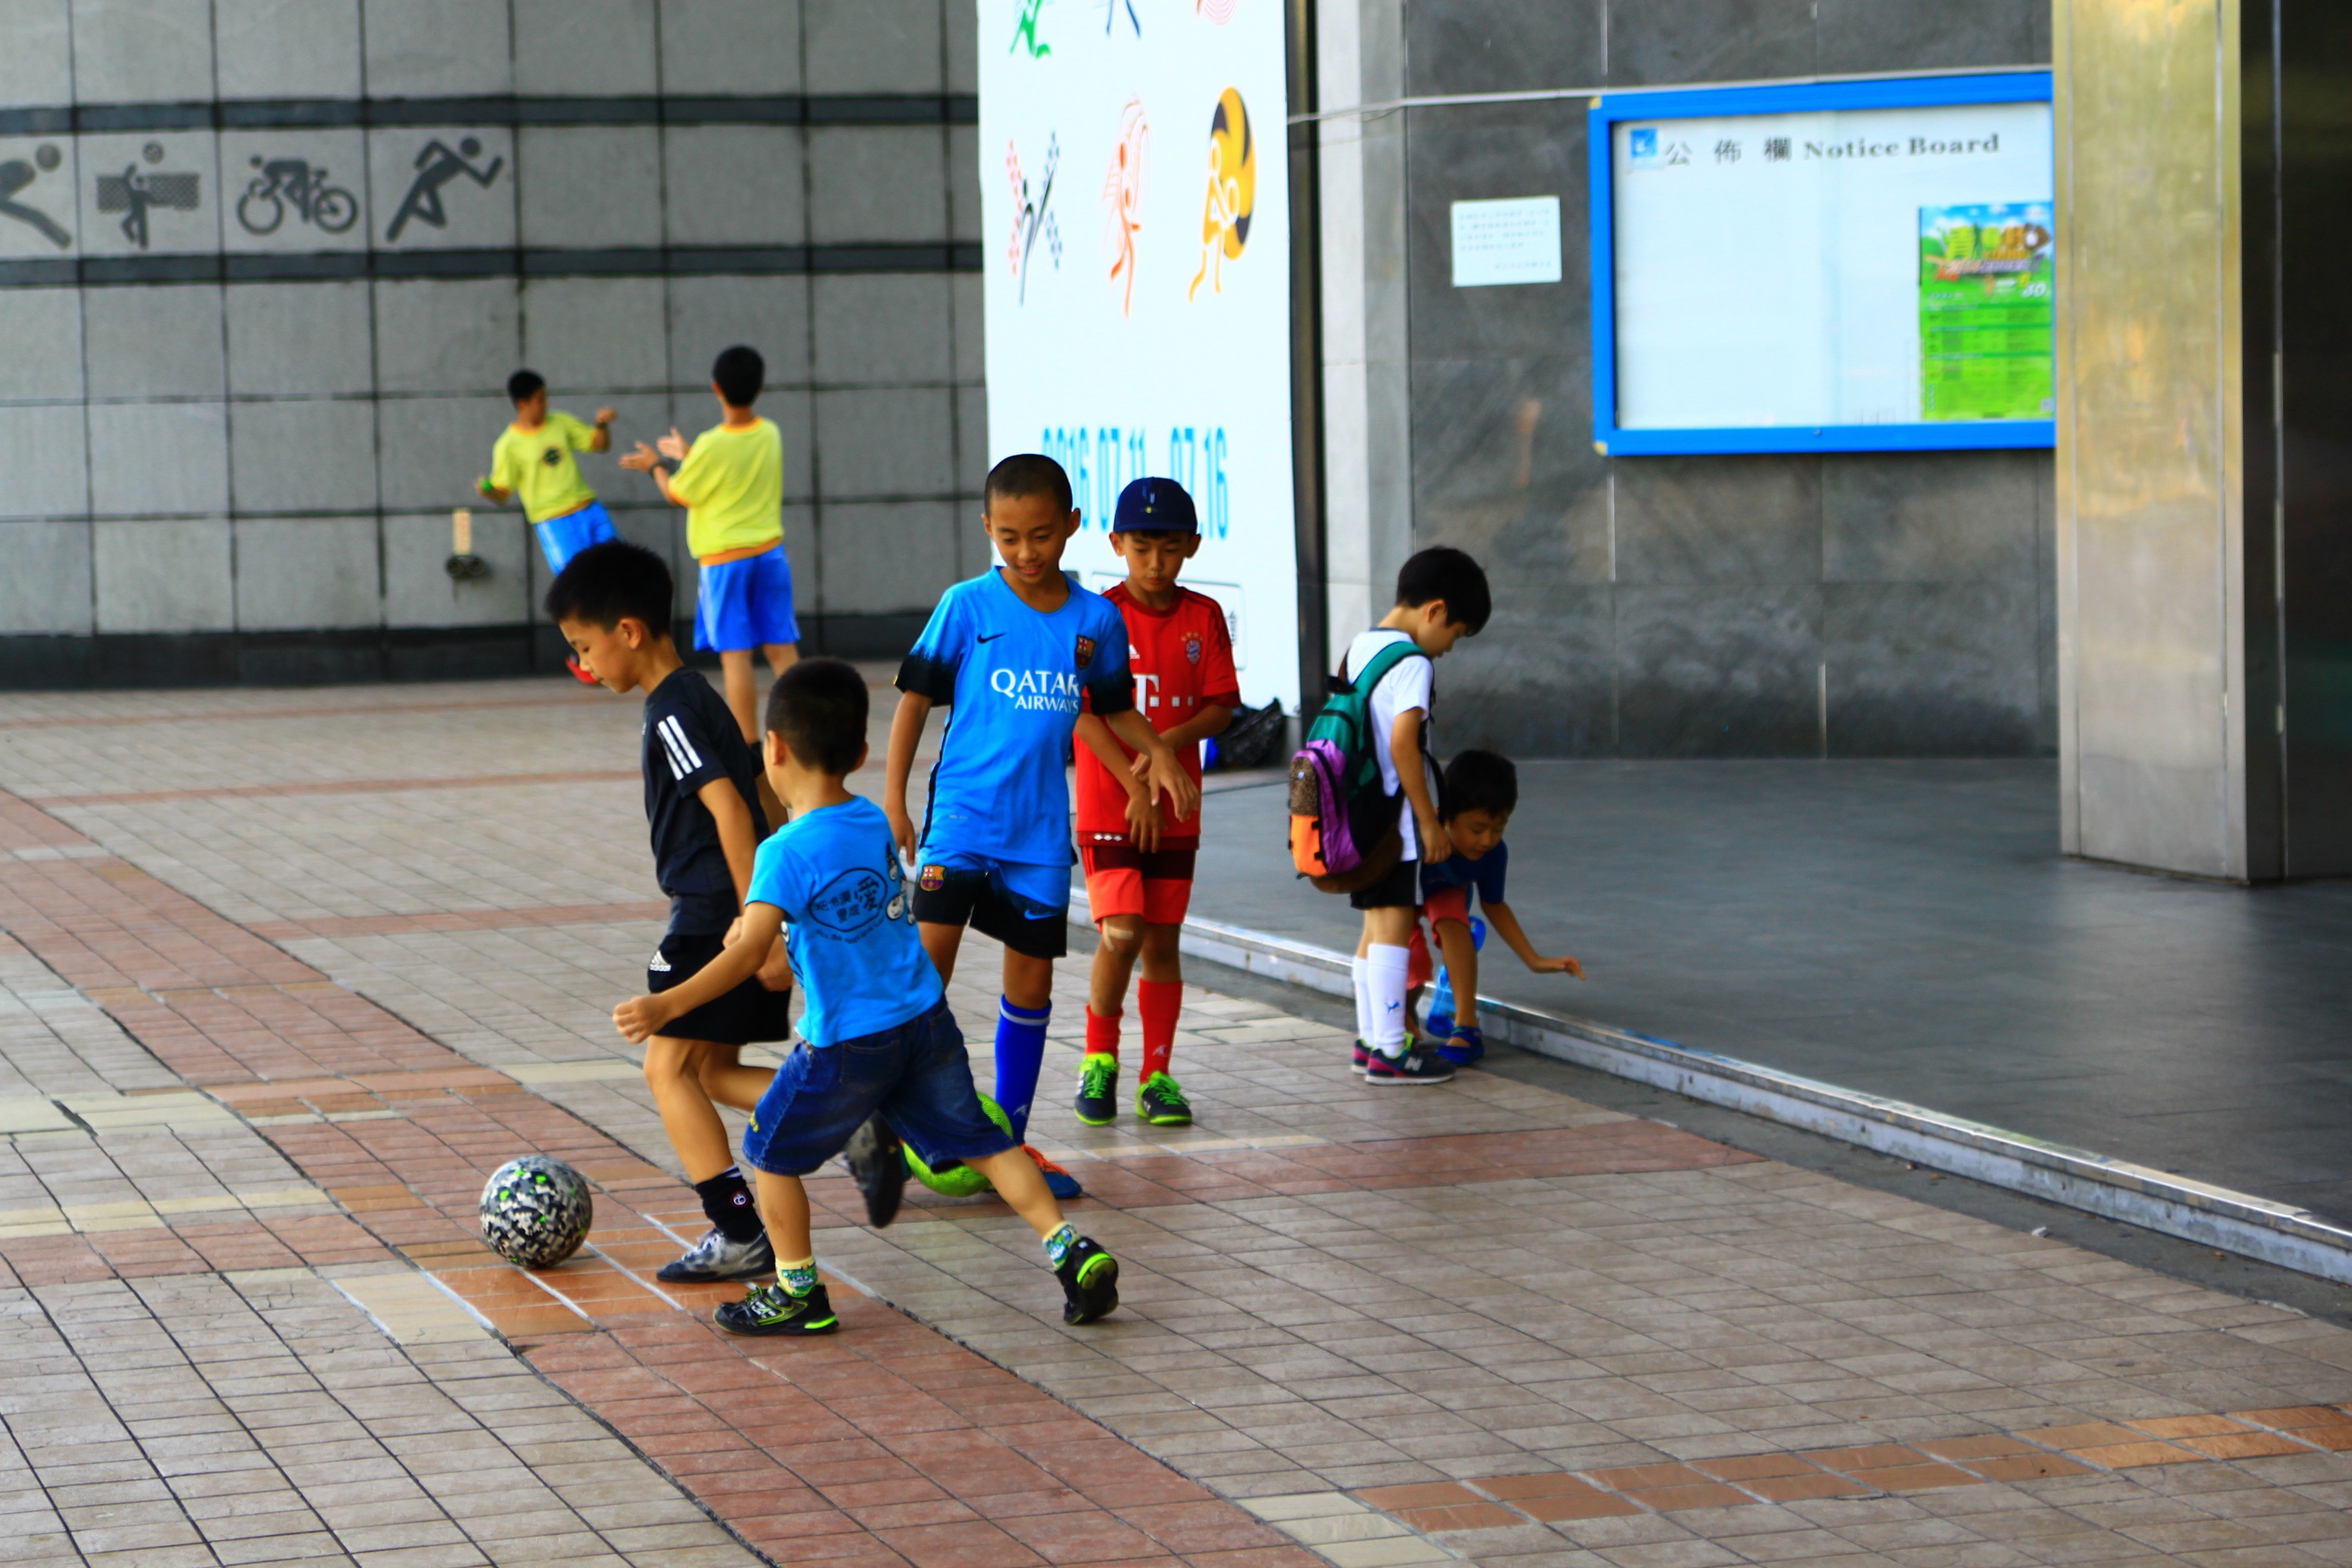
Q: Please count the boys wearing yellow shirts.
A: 2